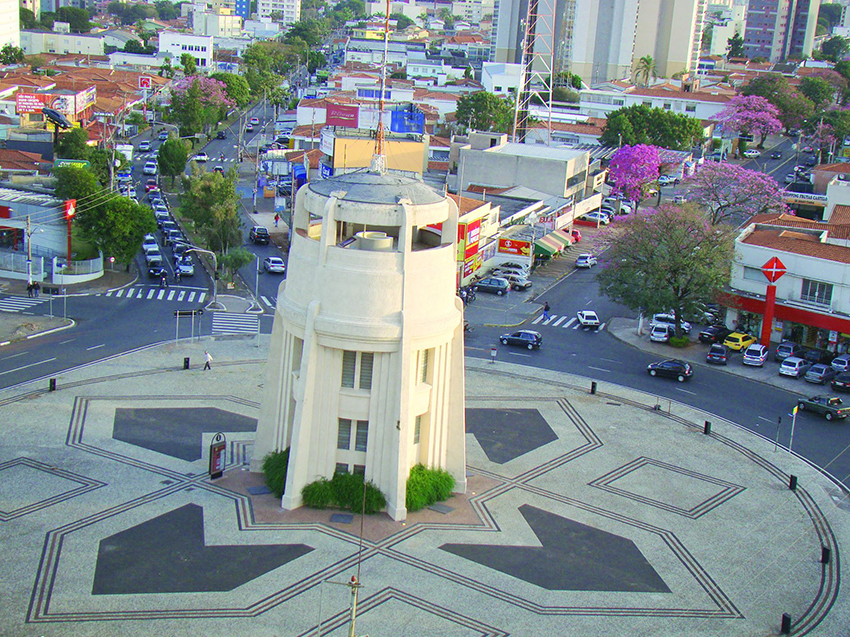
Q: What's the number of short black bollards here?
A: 7